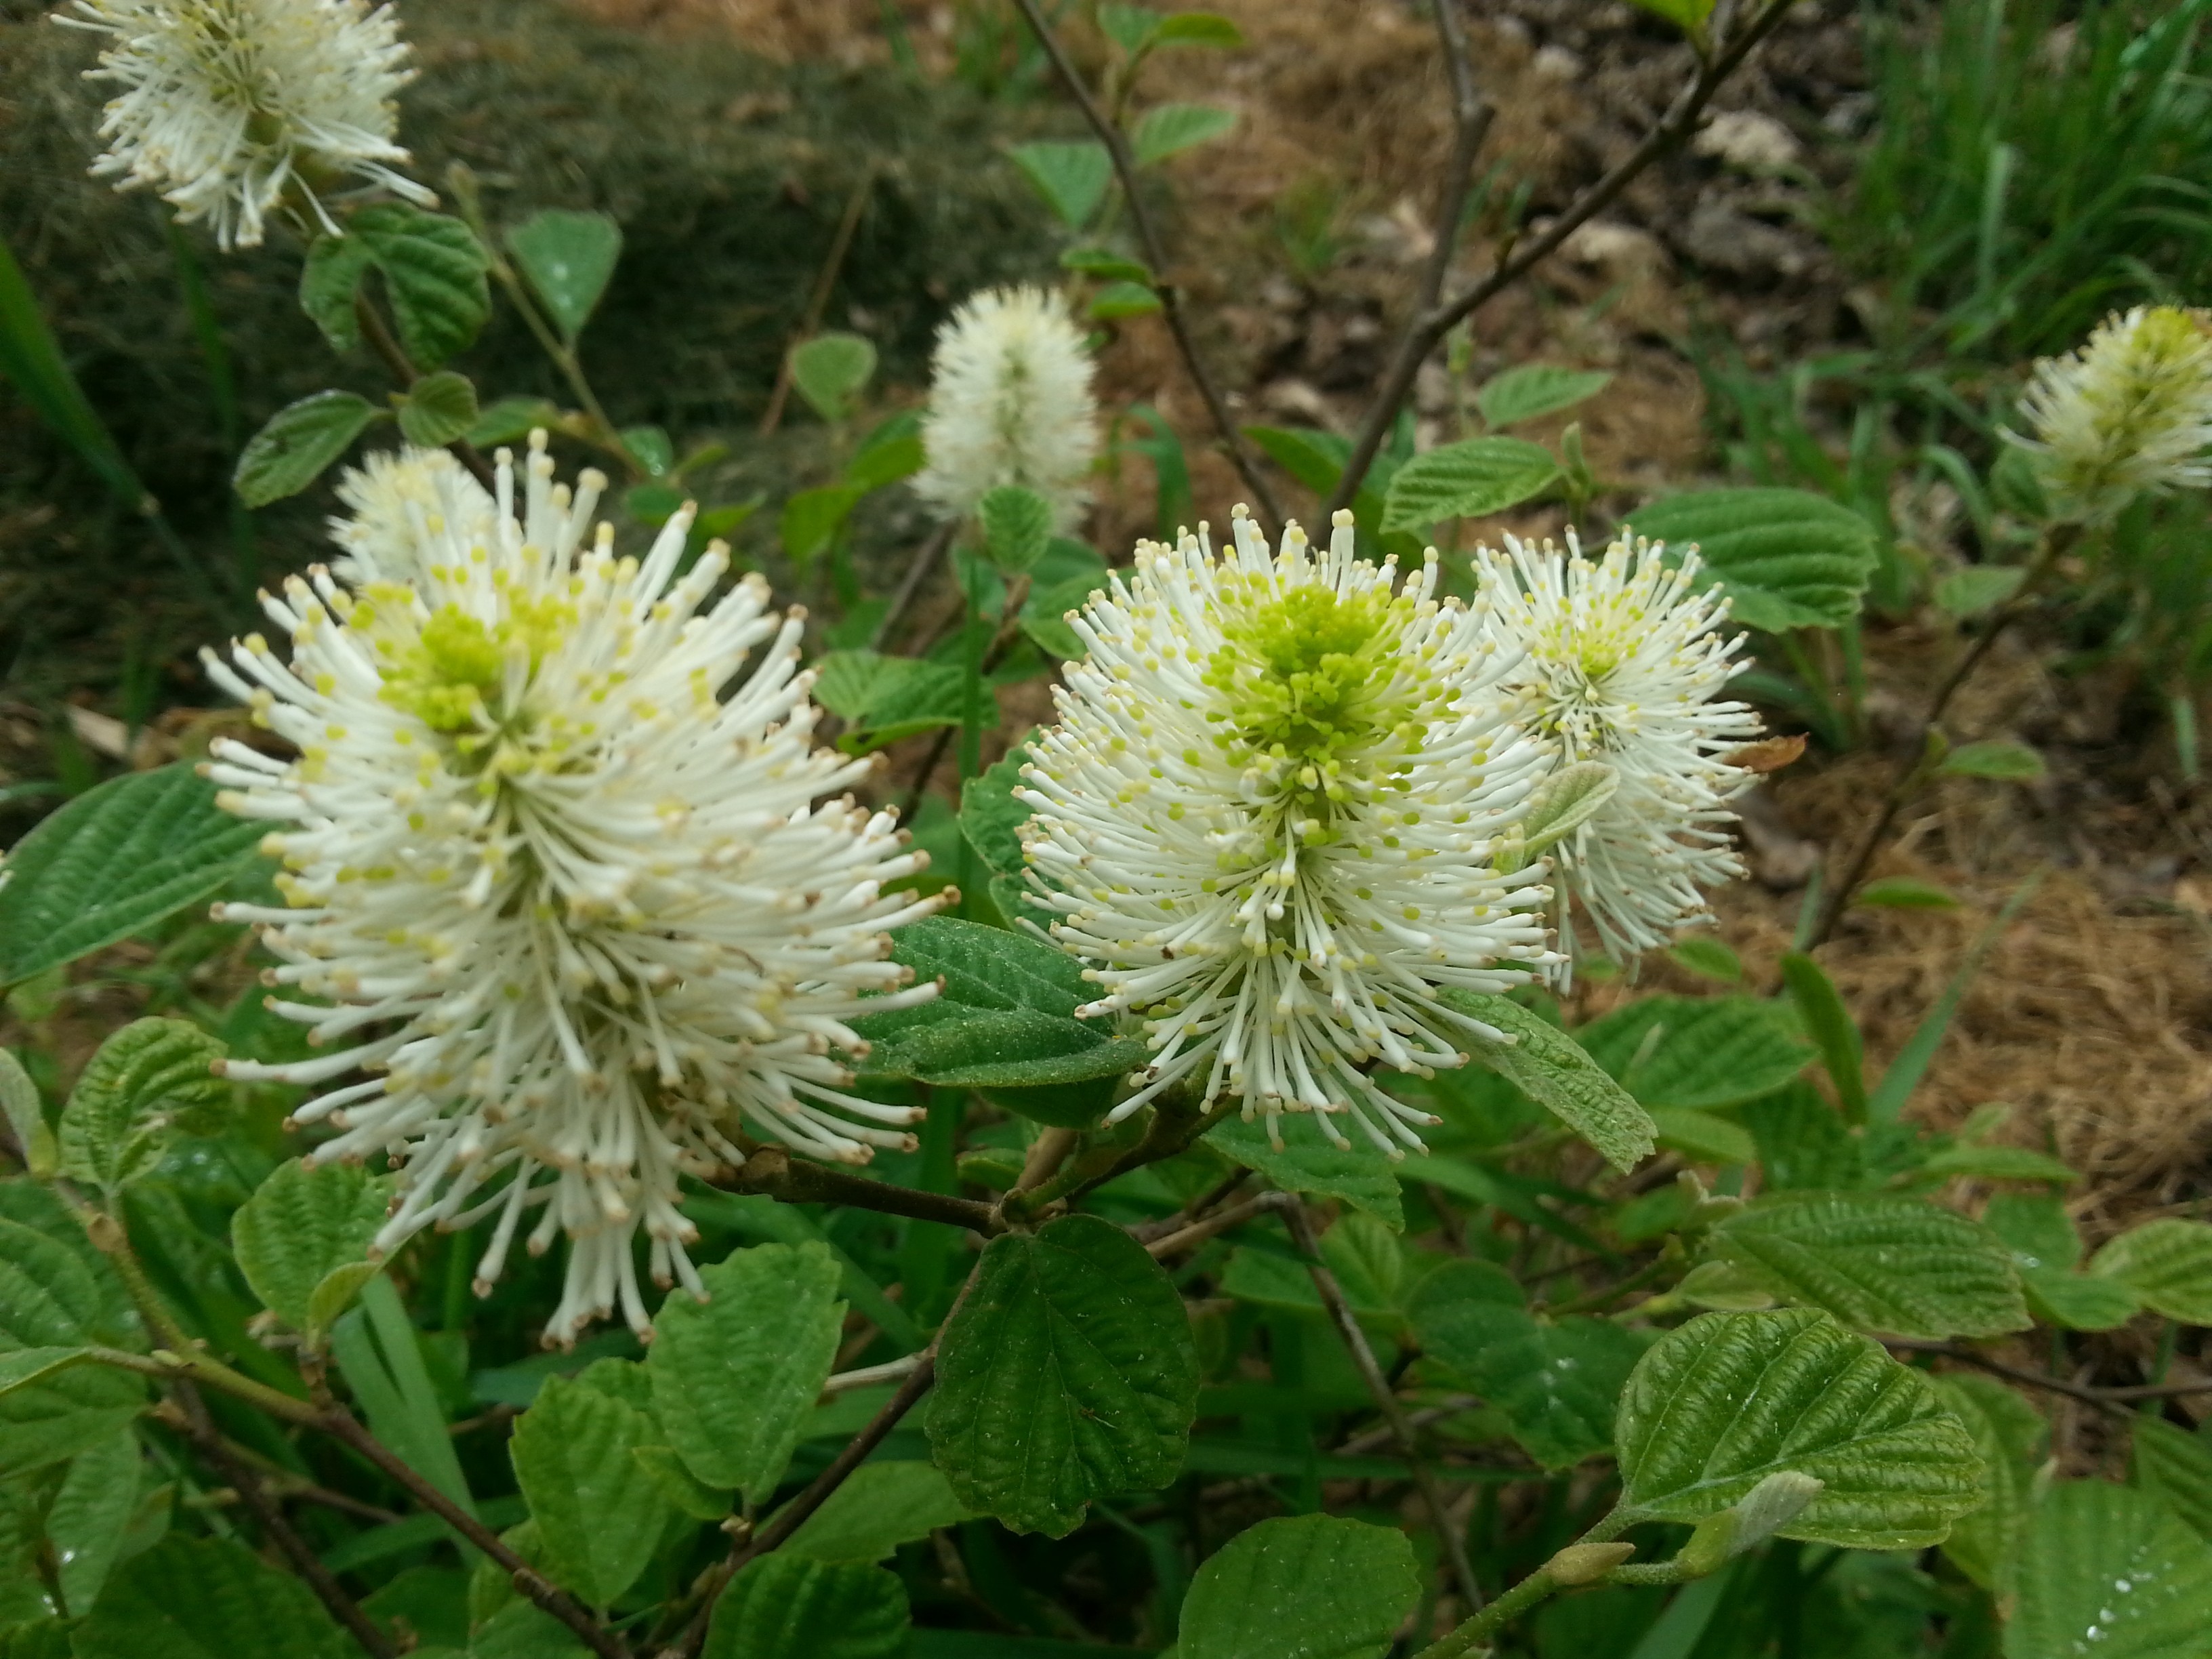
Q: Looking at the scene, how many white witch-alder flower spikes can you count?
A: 7